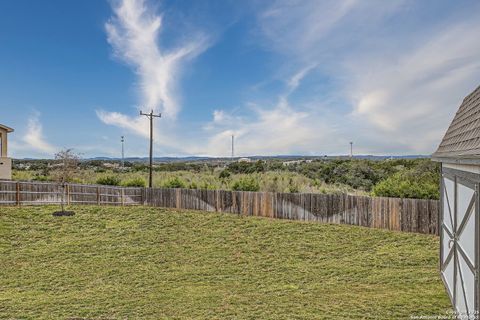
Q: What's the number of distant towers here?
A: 3